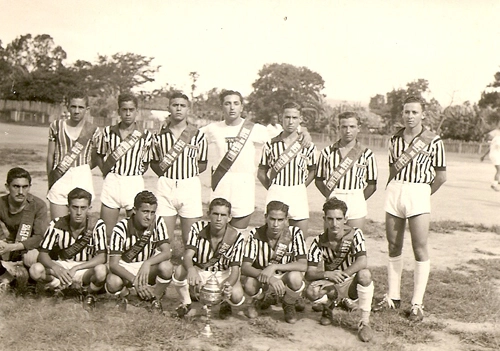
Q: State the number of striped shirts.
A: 11